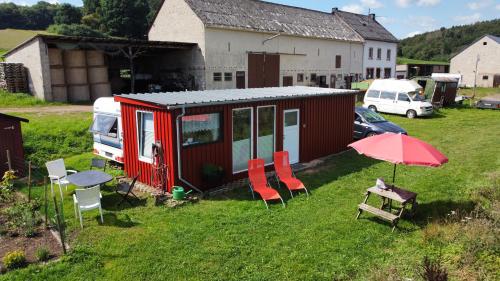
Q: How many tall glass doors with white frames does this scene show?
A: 2